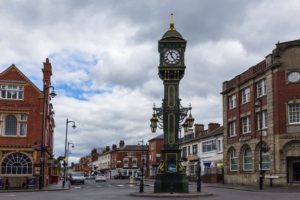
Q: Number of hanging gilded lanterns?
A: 4